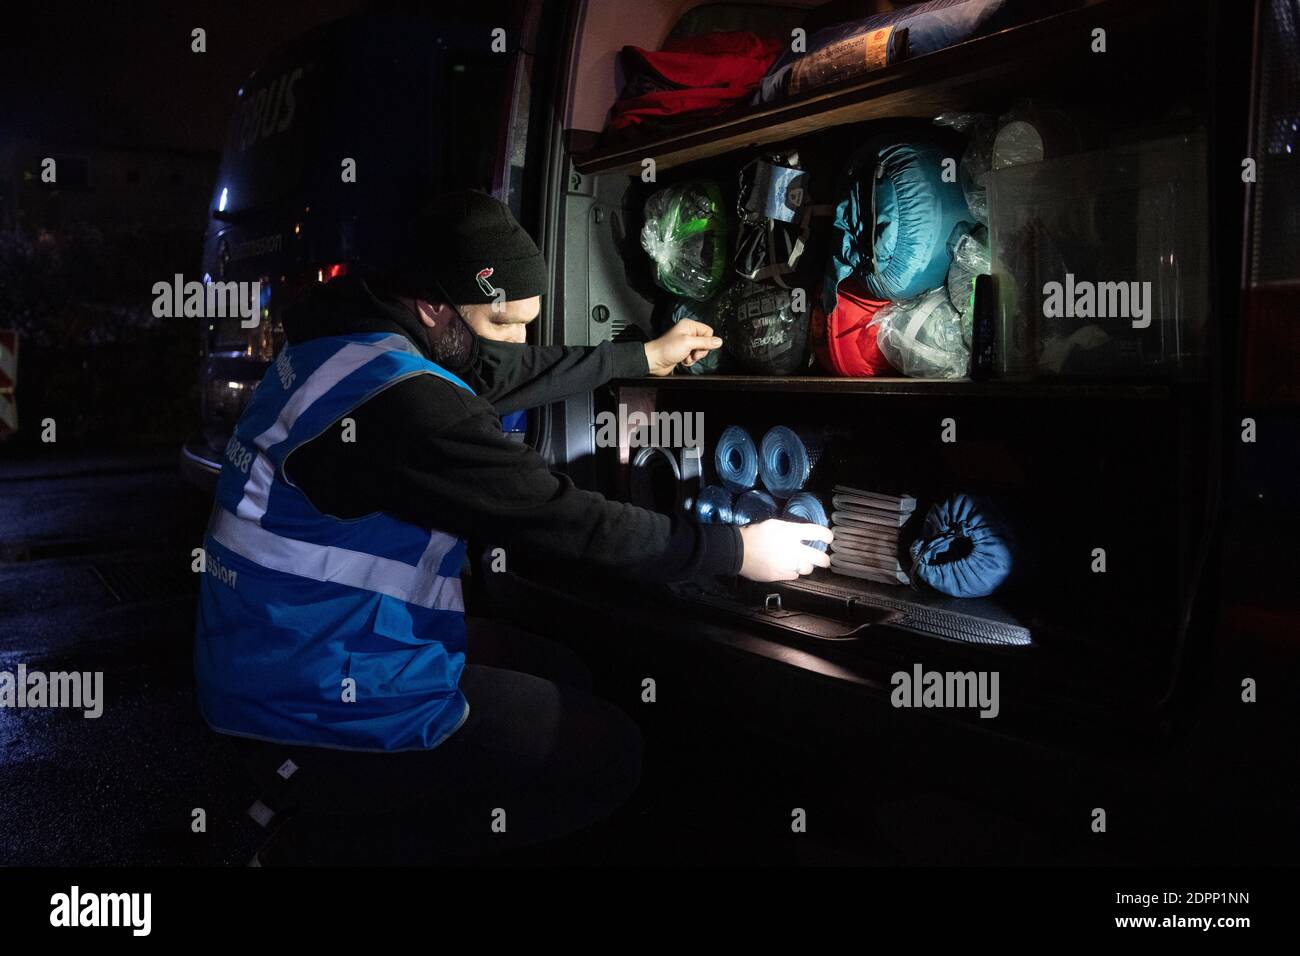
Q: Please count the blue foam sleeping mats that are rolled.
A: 5